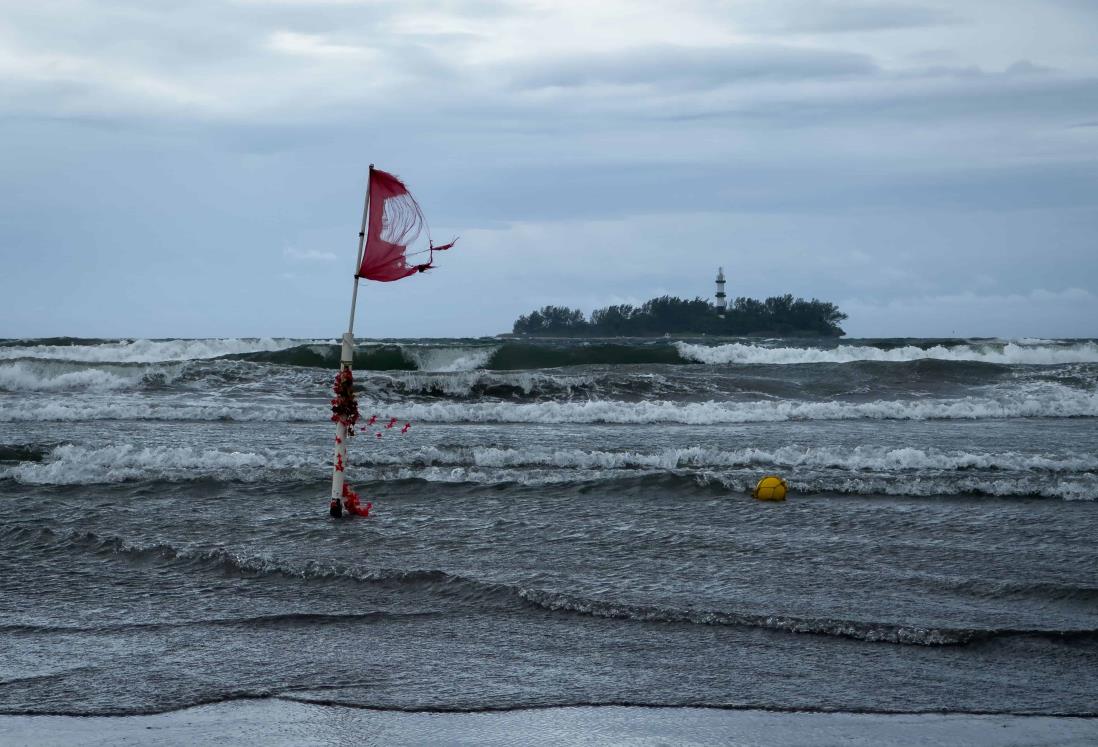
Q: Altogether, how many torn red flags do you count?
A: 1